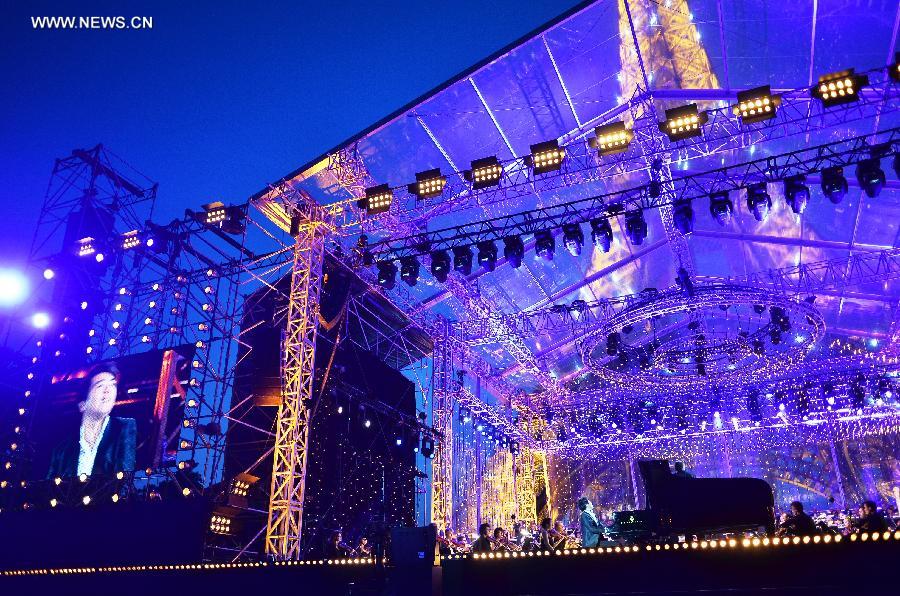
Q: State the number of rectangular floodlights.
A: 14